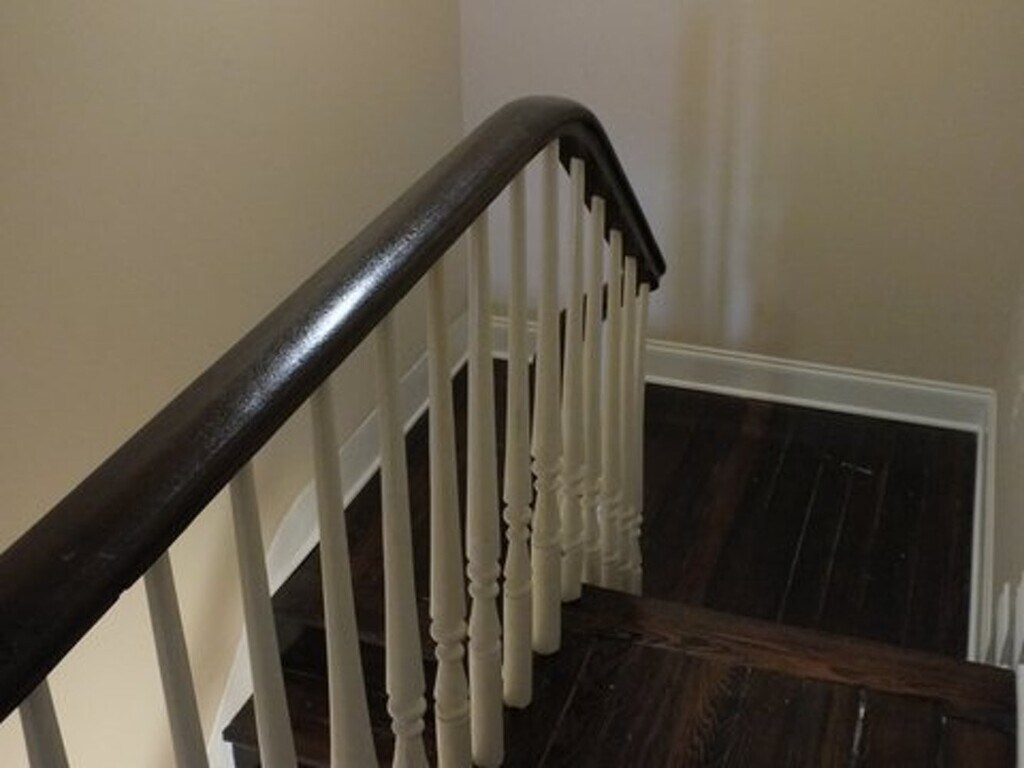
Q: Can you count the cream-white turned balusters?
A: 14